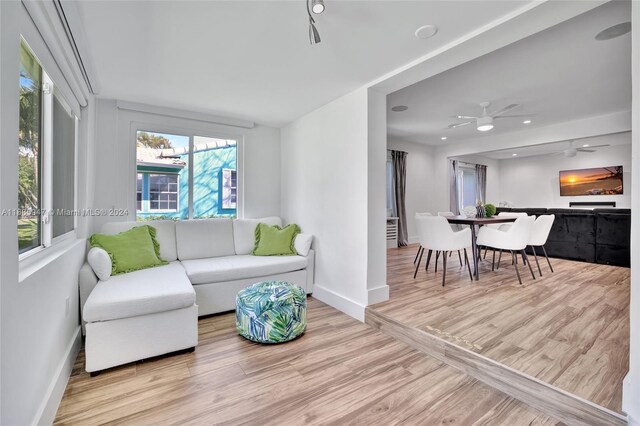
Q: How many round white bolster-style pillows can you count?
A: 2